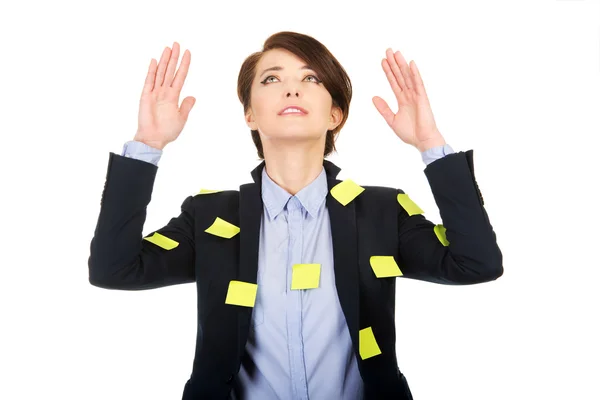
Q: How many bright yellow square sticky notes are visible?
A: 10